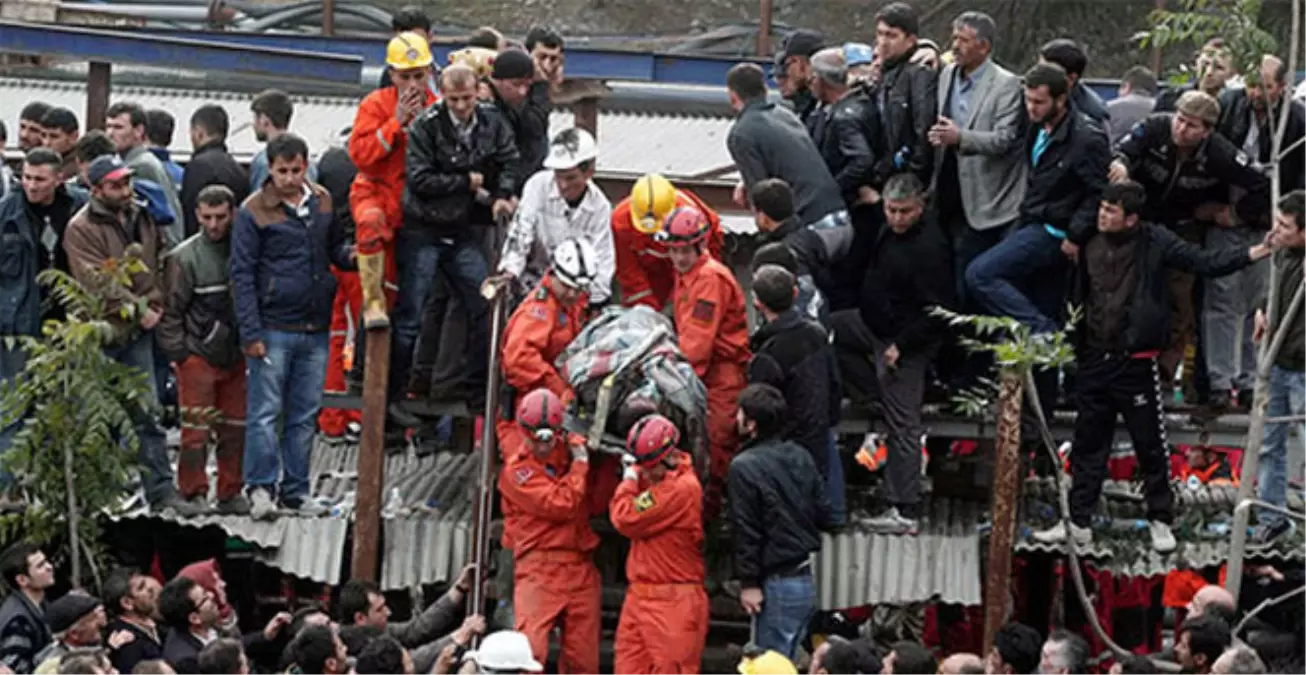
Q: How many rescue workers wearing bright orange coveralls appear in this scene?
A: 6